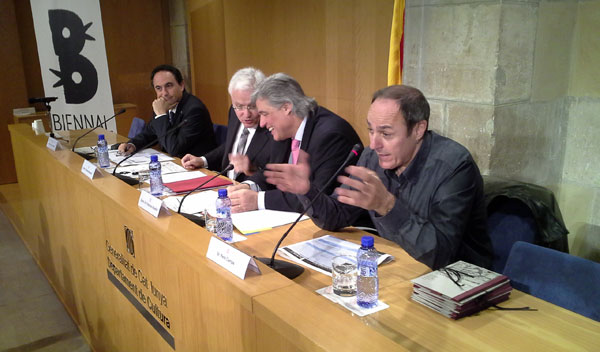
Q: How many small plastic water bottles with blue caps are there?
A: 4